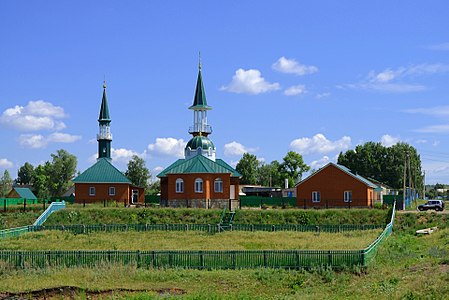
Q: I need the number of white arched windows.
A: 3